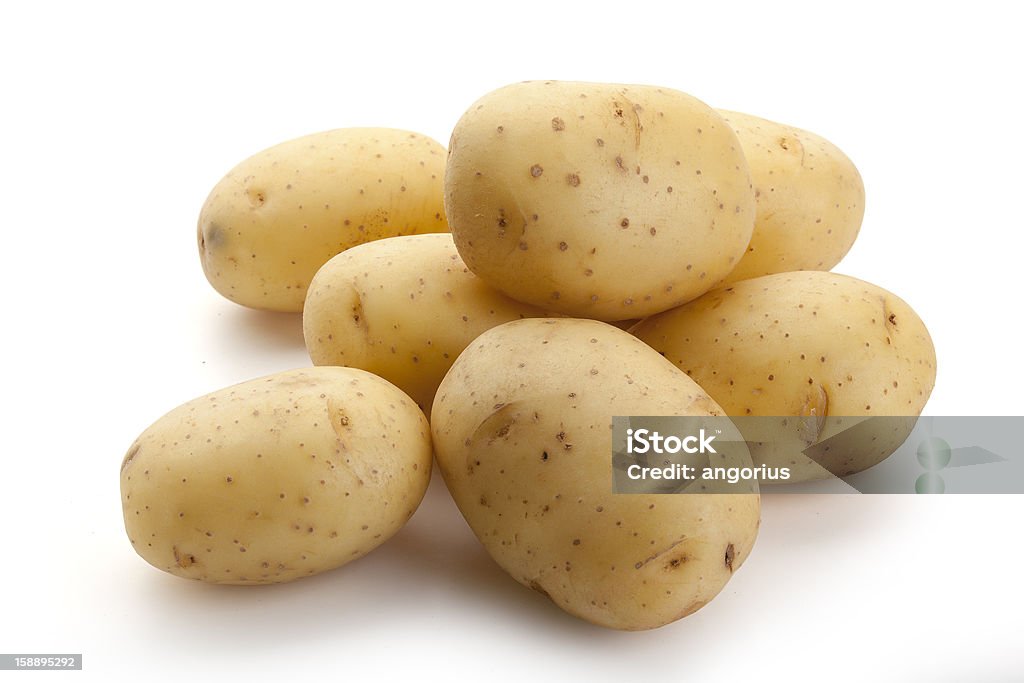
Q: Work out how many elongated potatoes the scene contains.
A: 7